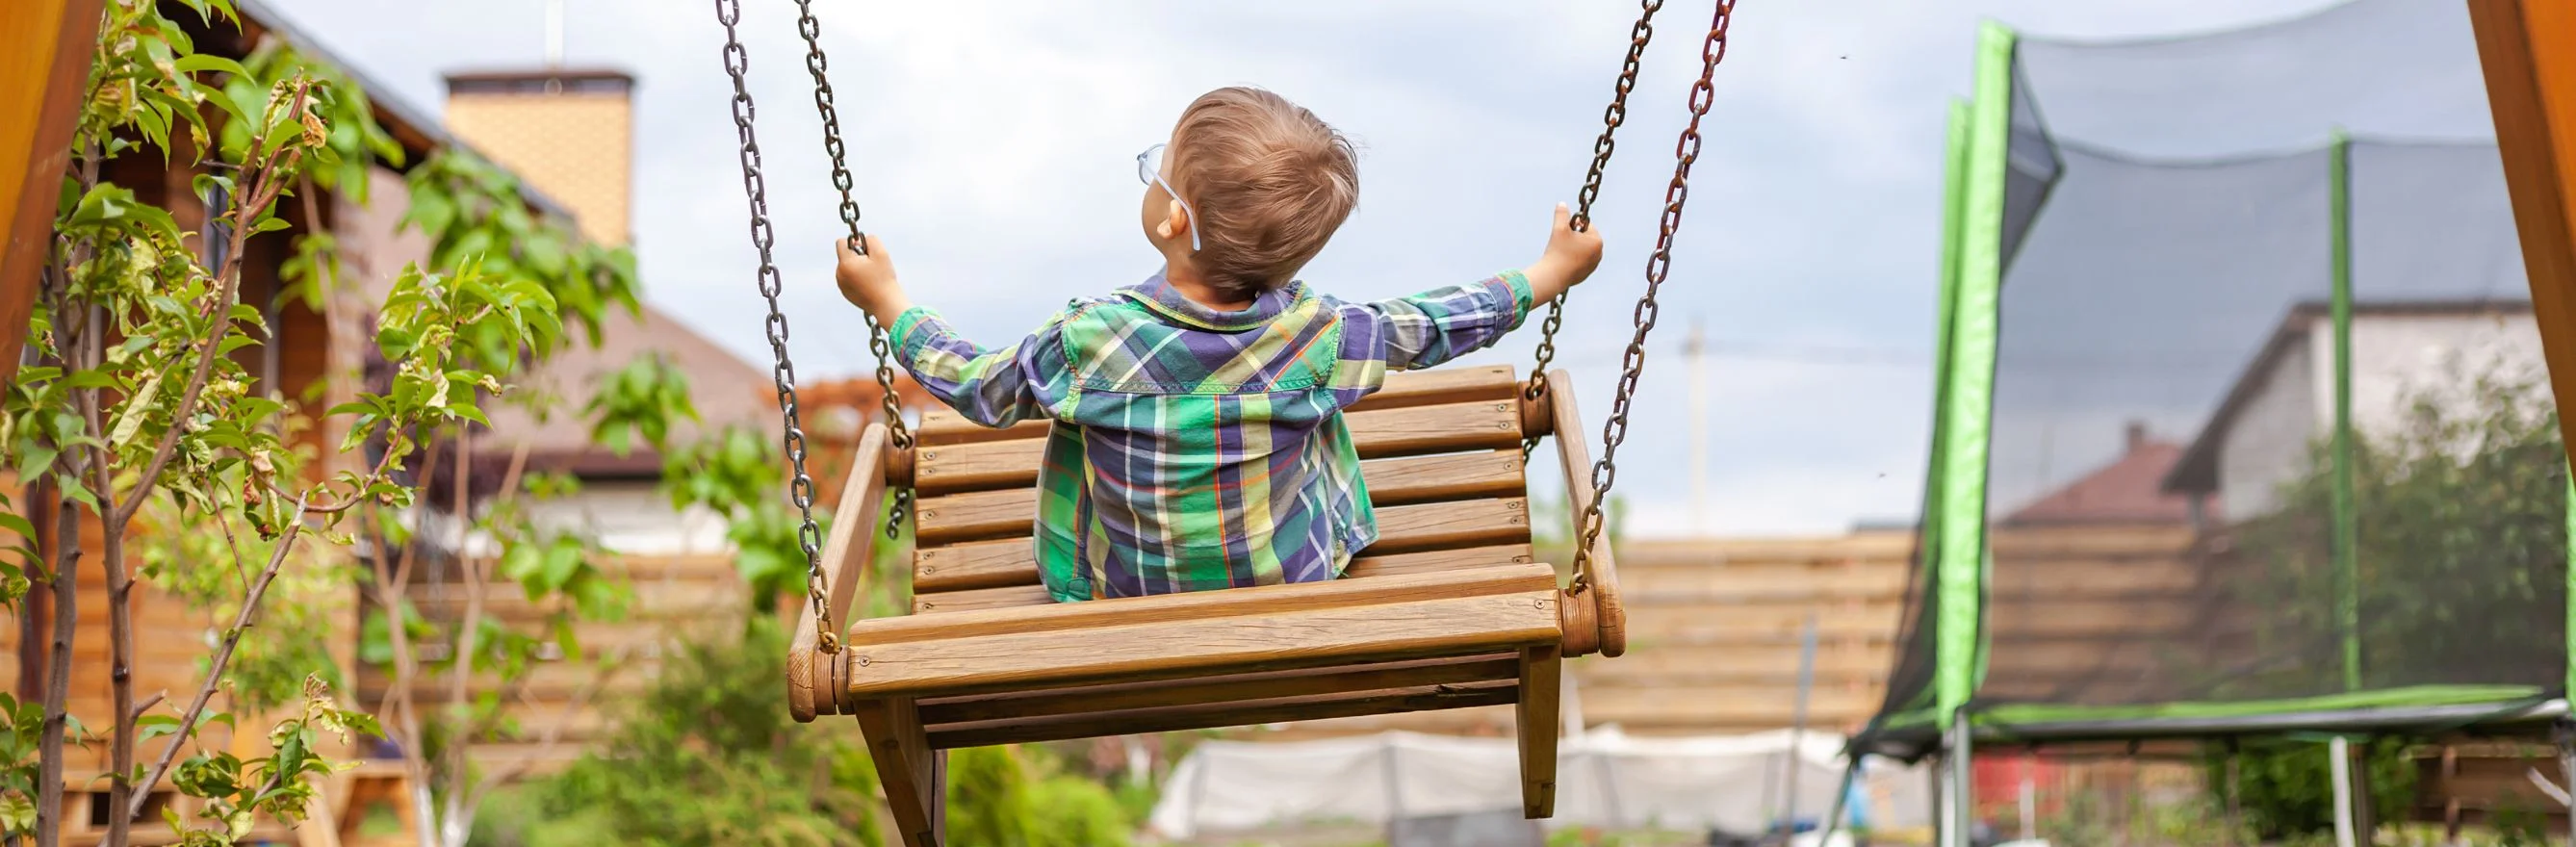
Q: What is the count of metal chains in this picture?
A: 4